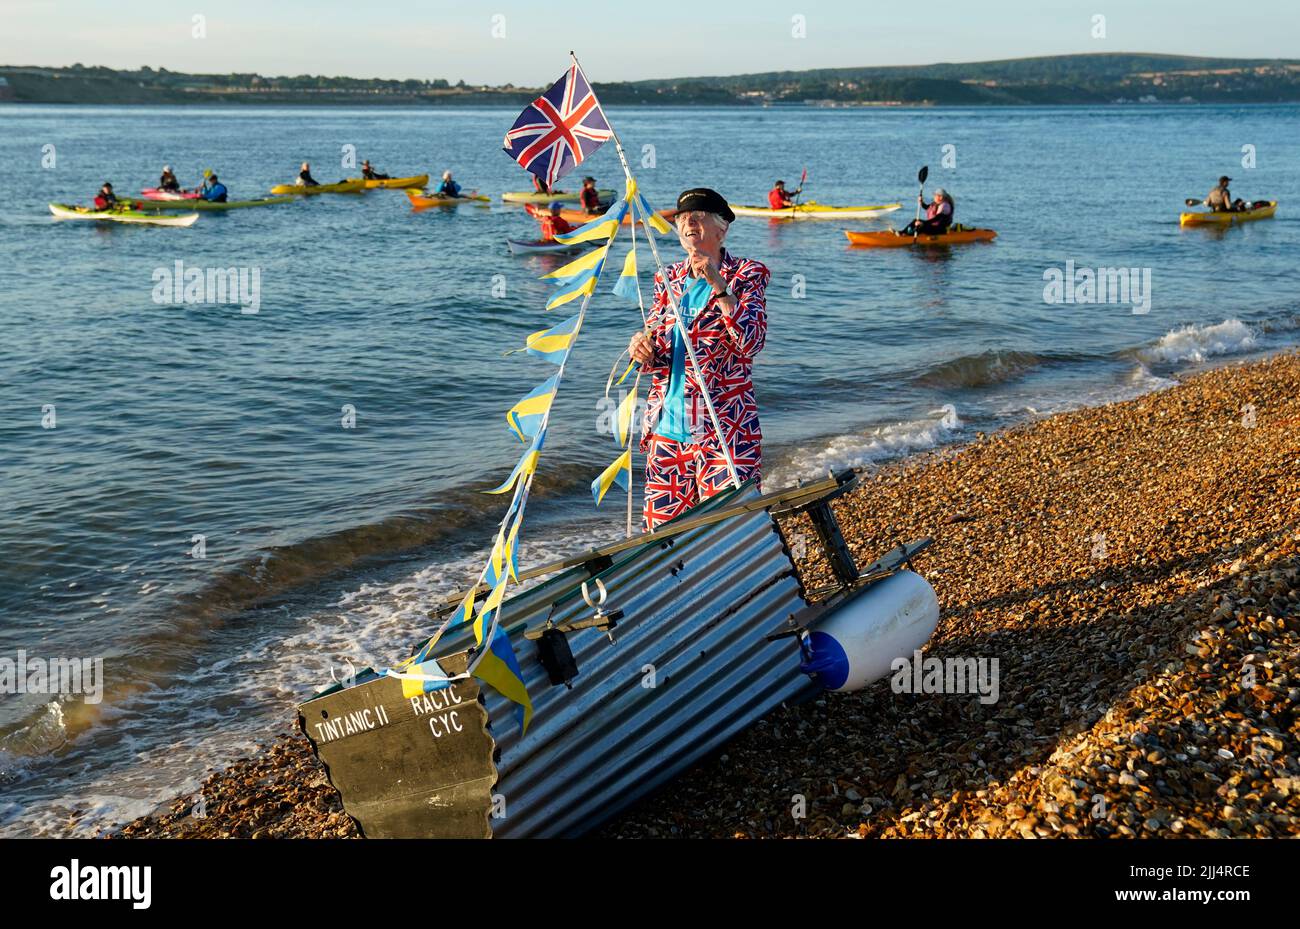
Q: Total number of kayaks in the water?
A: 12